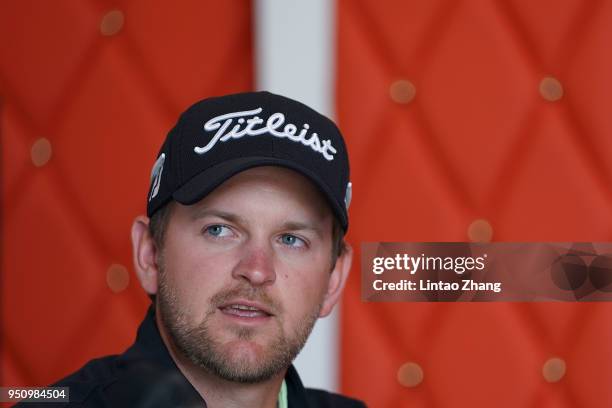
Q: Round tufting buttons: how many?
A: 8